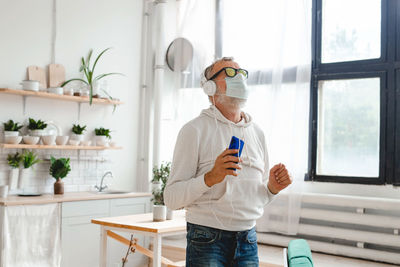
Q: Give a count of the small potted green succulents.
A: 4